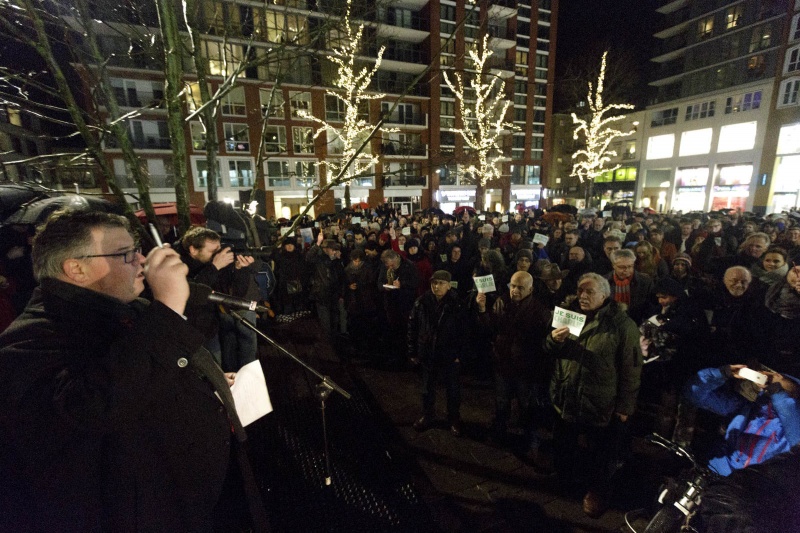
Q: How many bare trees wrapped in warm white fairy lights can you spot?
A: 3